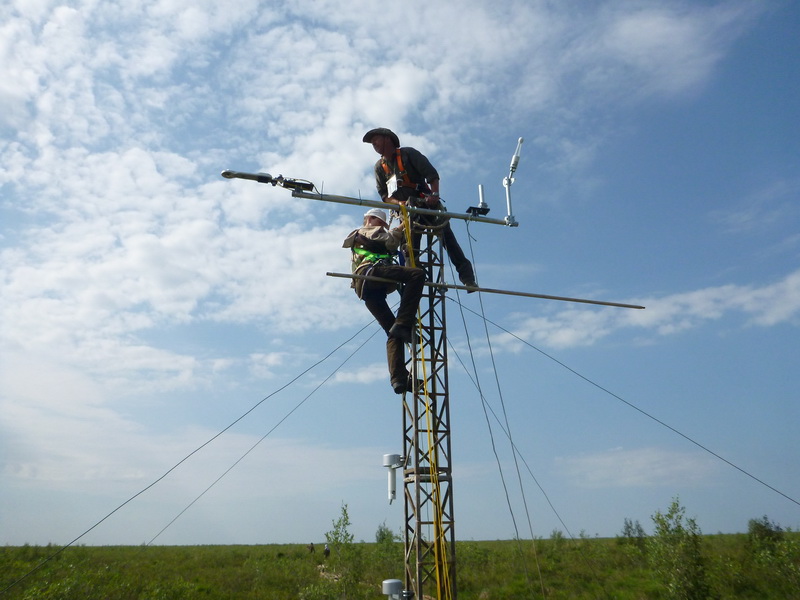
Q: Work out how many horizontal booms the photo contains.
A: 2